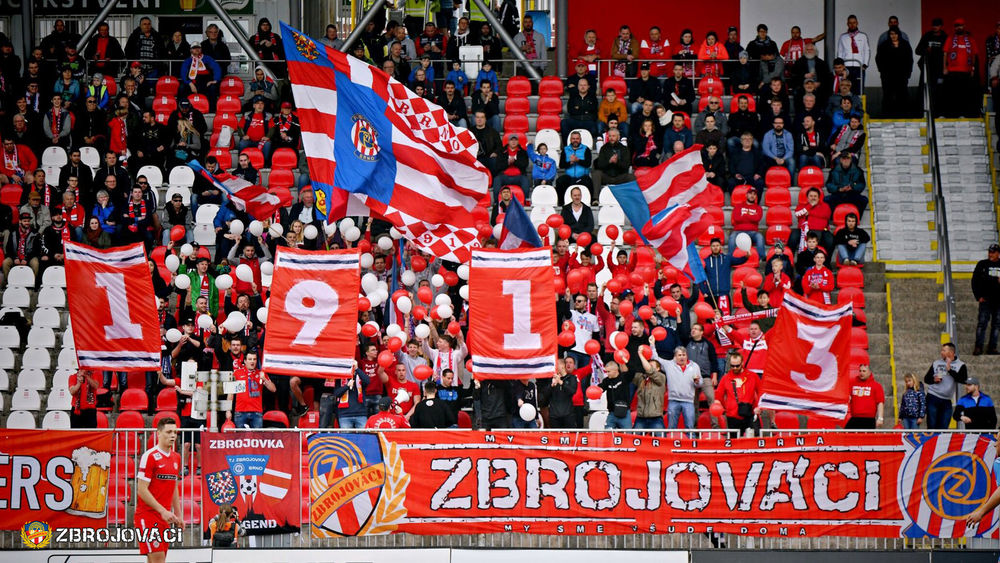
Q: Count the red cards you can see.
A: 4